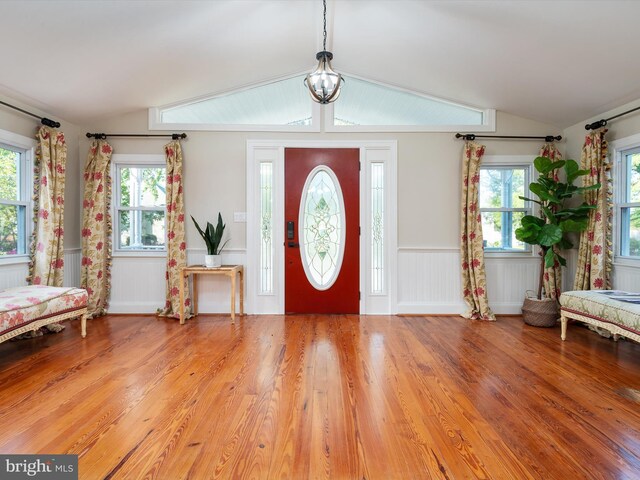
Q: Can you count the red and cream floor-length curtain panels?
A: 6